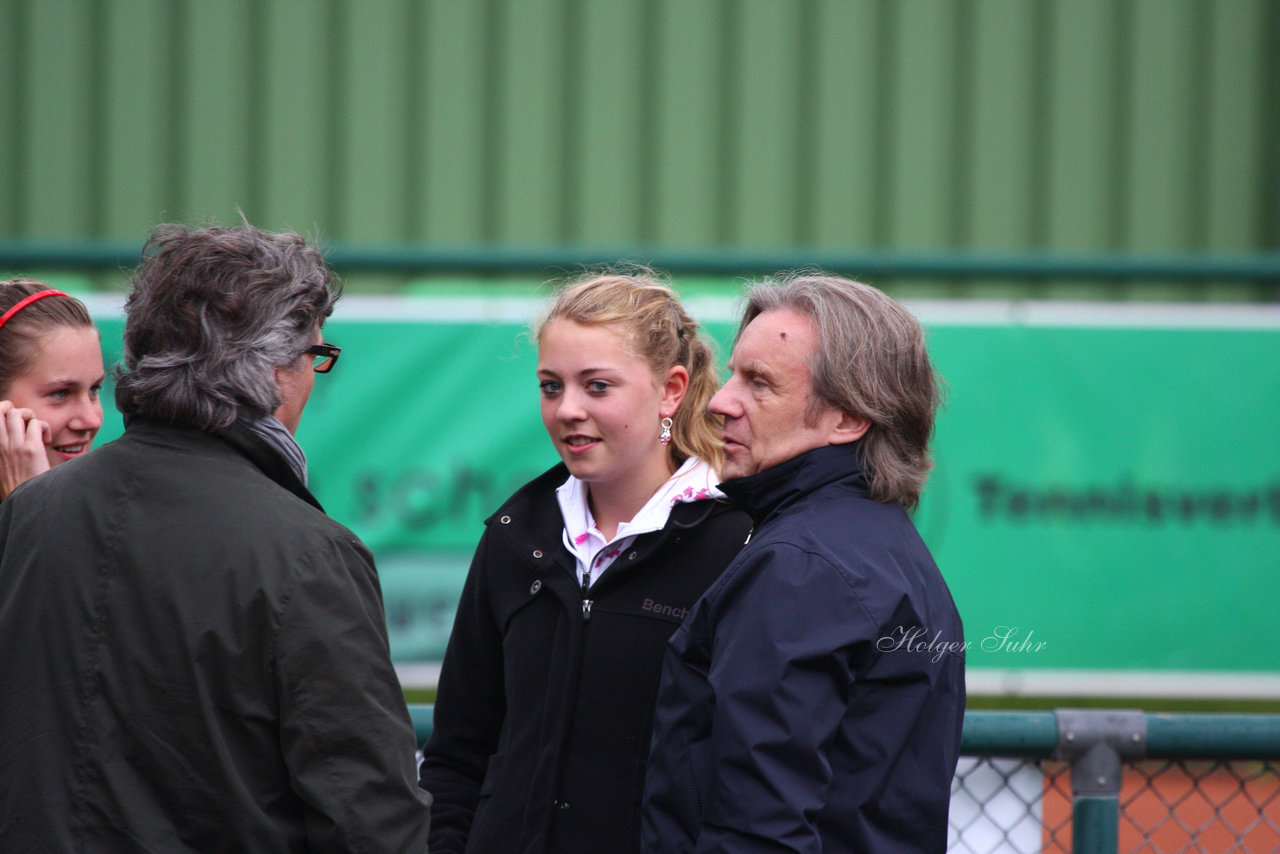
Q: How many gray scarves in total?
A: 1